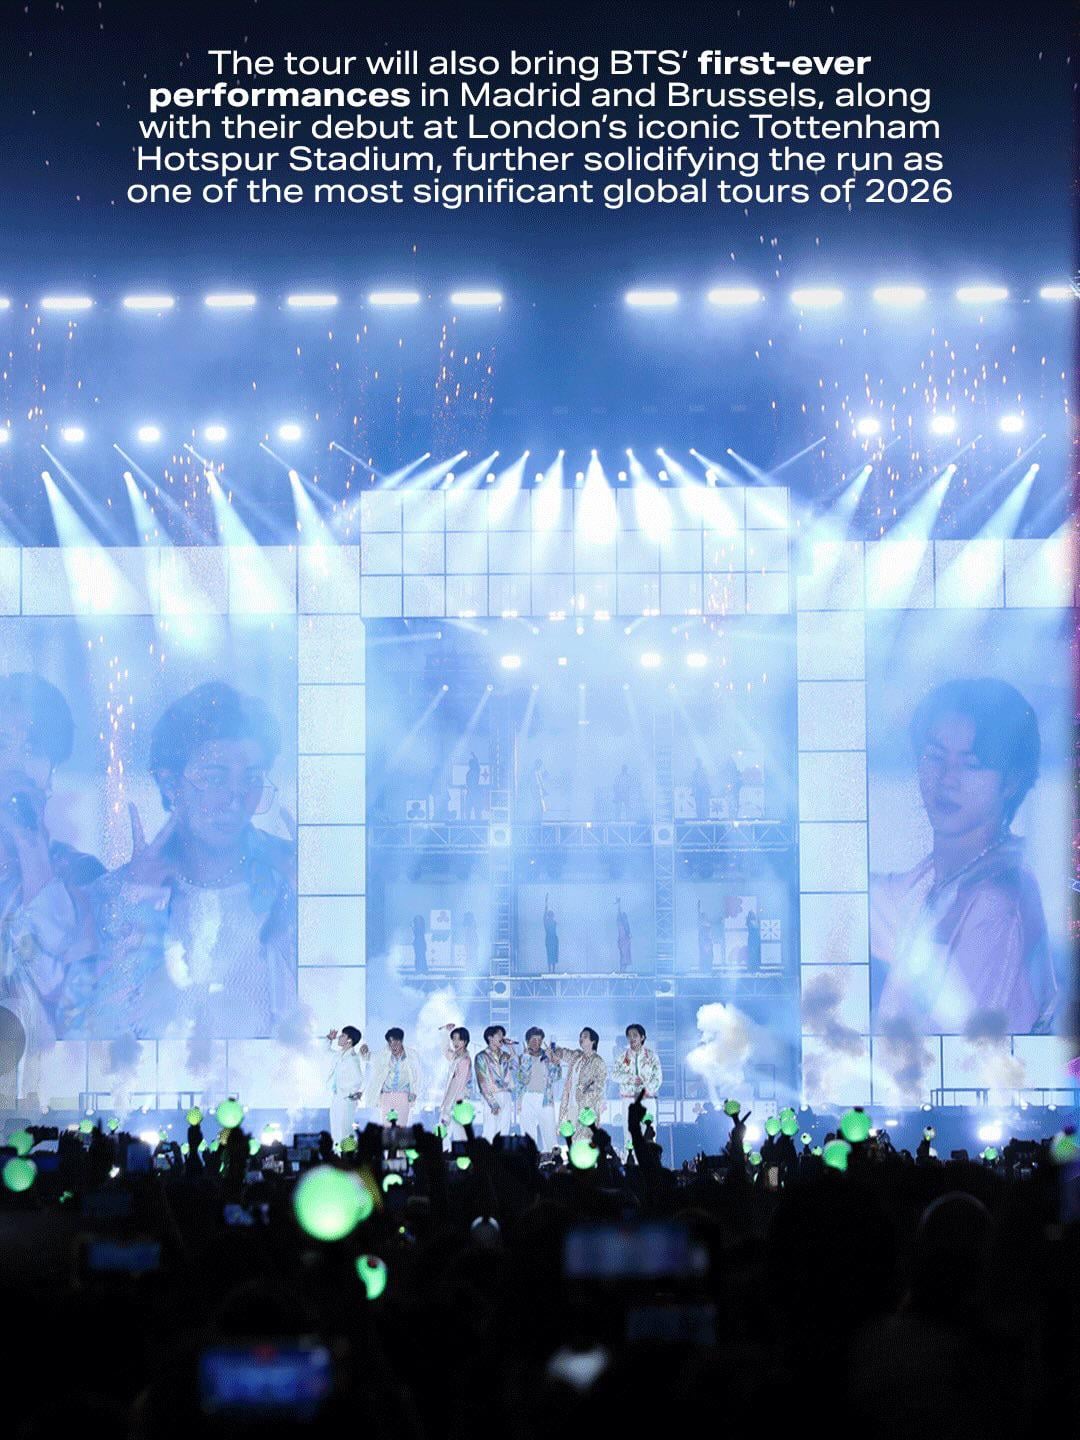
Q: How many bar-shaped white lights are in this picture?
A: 13